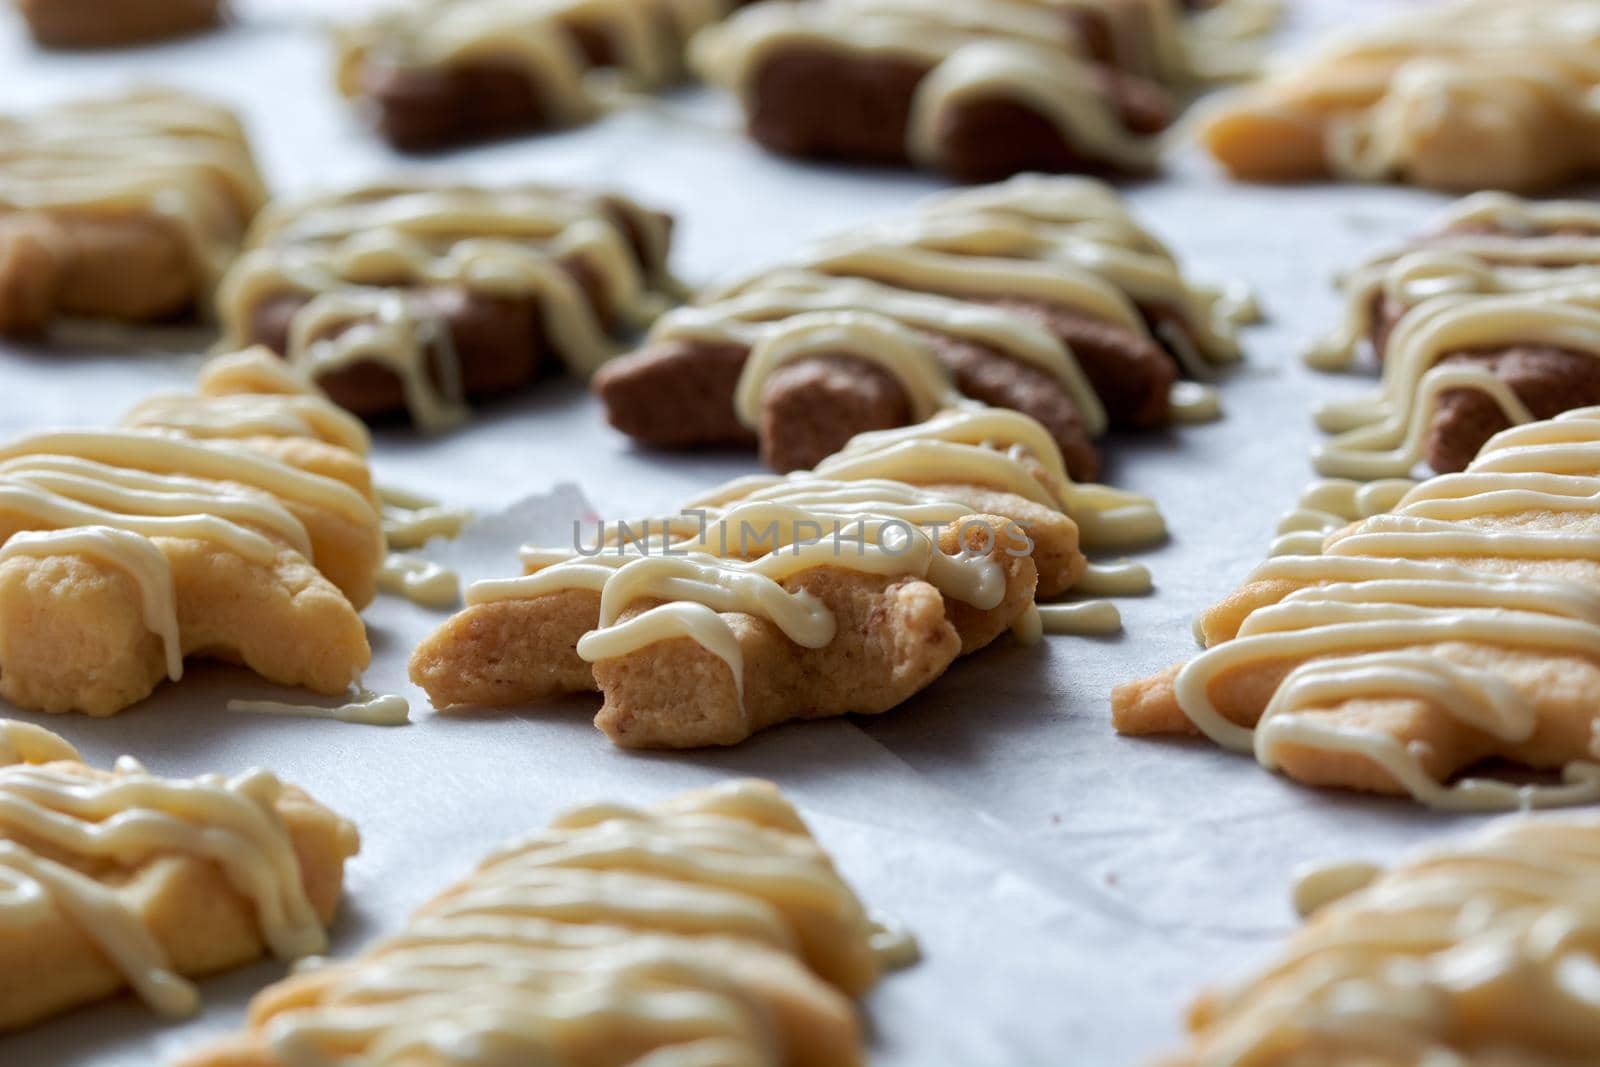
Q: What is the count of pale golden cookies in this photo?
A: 8